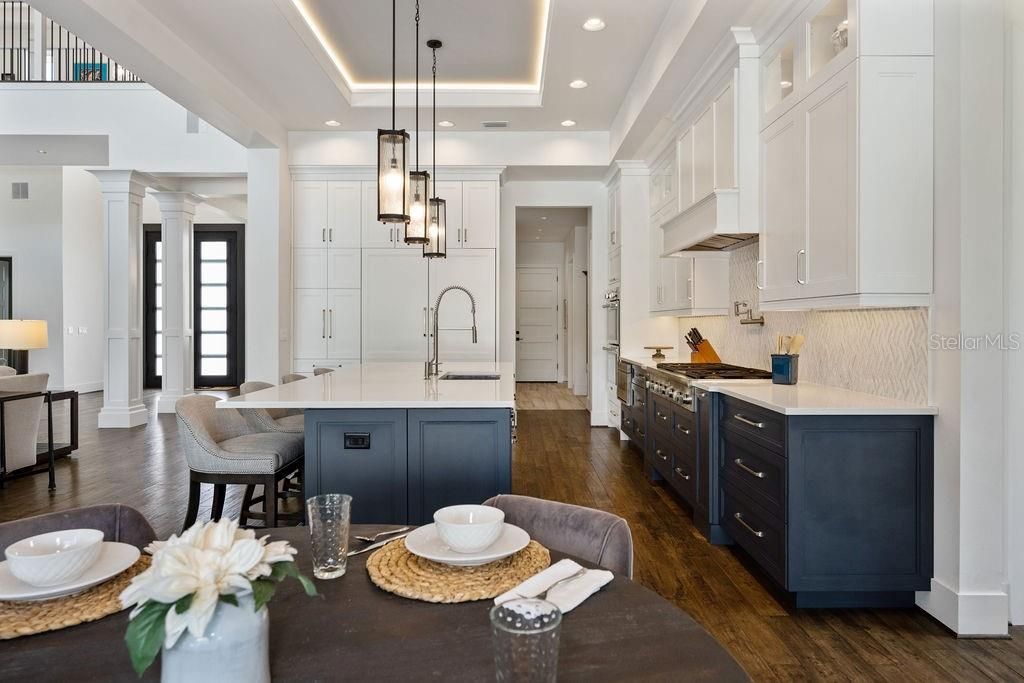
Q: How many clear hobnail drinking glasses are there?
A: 2